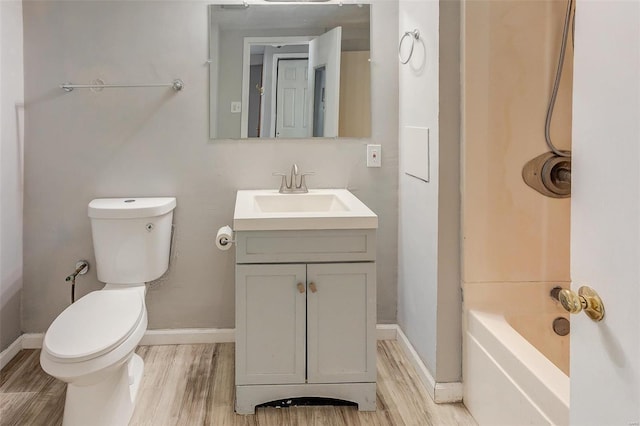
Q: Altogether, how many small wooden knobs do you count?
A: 2